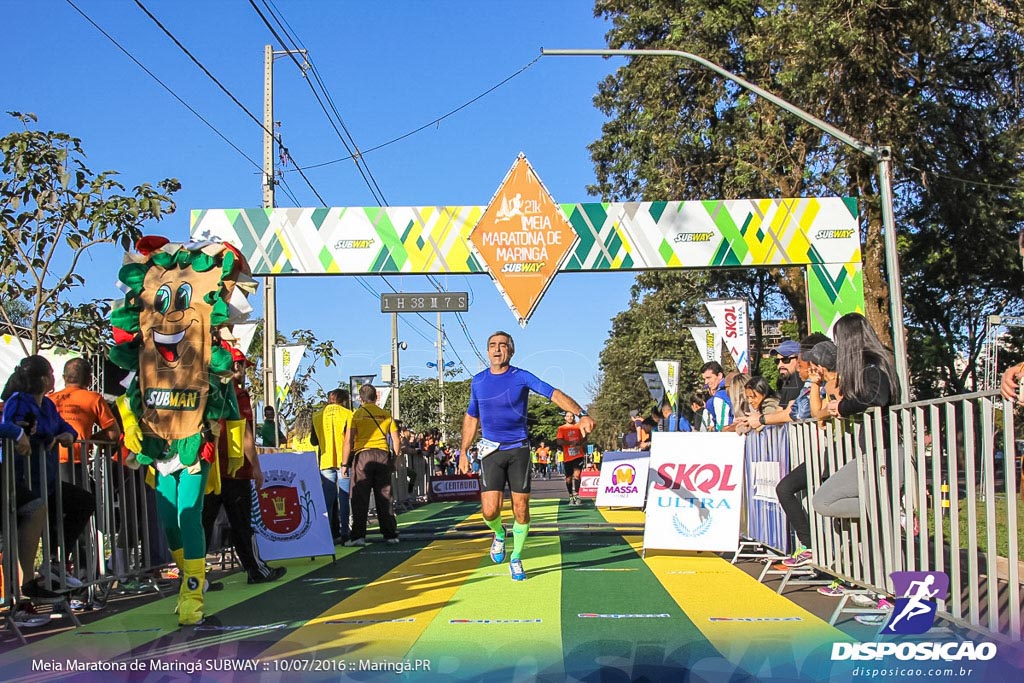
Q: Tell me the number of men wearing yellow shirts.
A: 2